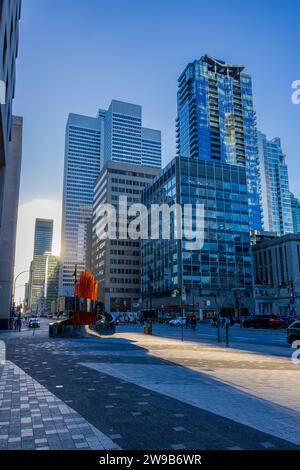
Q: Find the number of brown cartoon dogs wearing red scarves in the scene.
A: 0